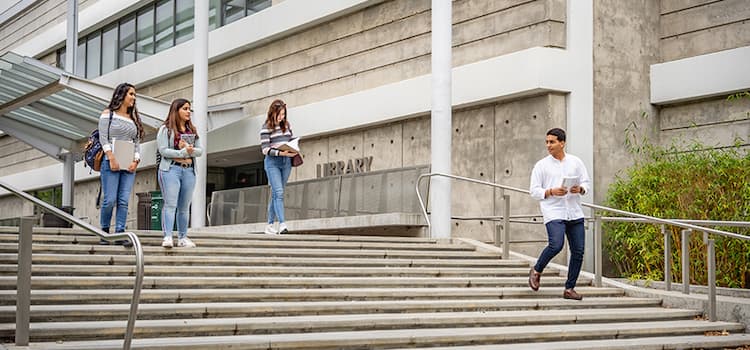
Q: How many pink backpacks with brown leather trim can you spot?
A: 0